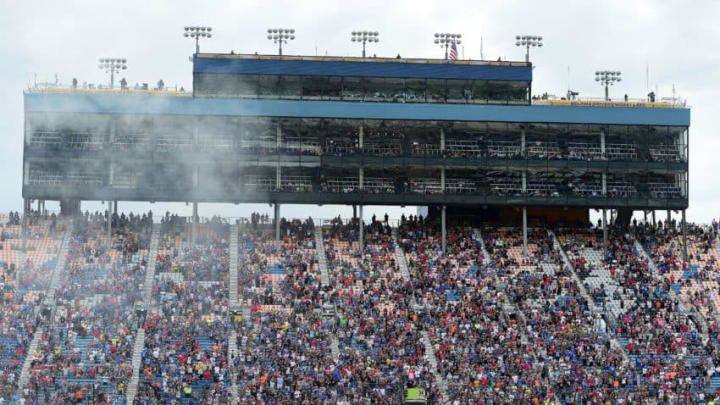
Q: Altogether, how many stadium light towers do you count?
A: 7